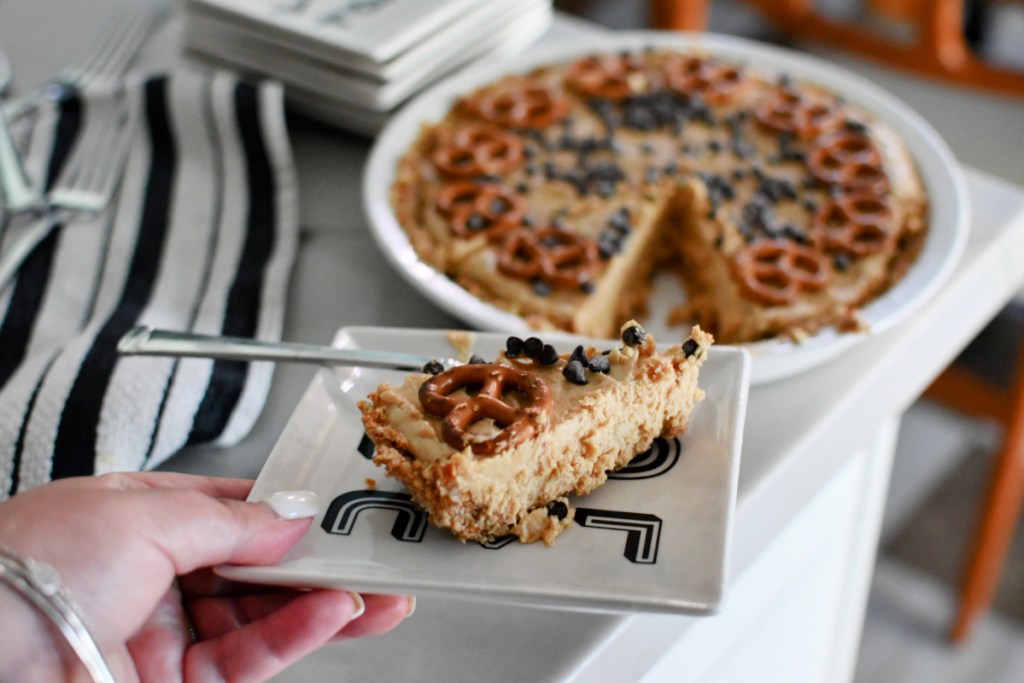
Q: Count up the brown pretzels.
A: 11